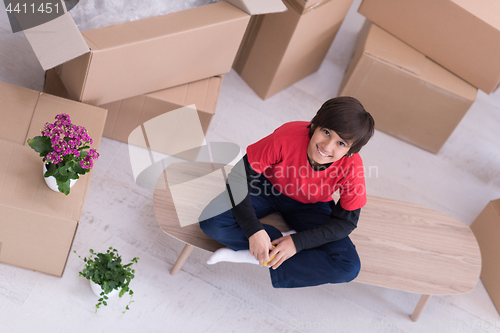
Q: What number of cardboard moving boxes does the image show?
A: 7